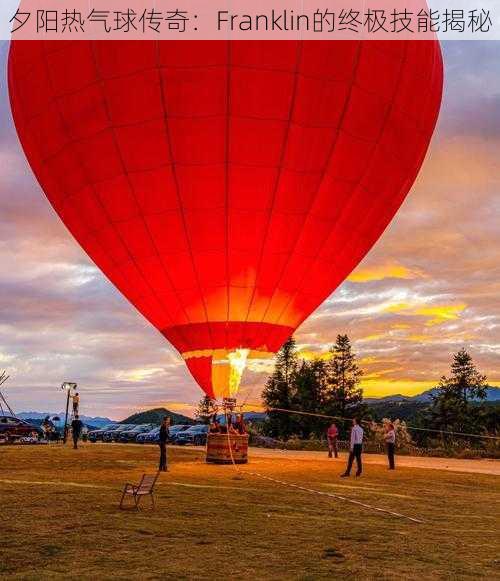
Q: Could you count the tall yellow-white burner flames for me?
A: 1